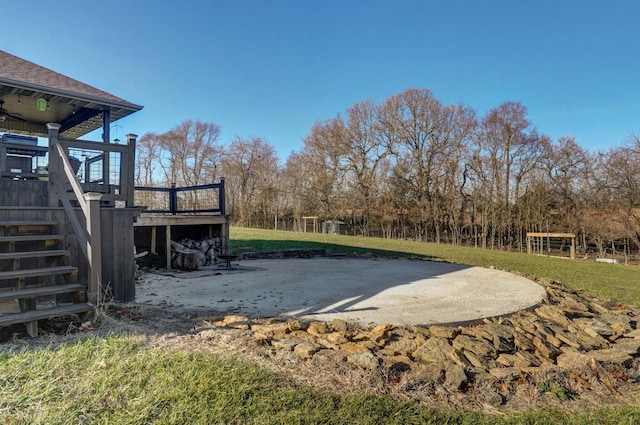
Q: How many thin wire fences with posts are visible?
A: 1